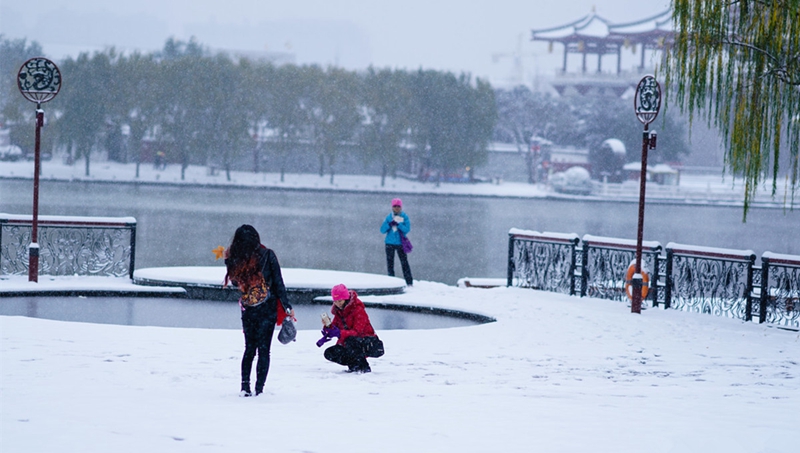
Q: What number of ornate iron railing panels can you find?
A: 5